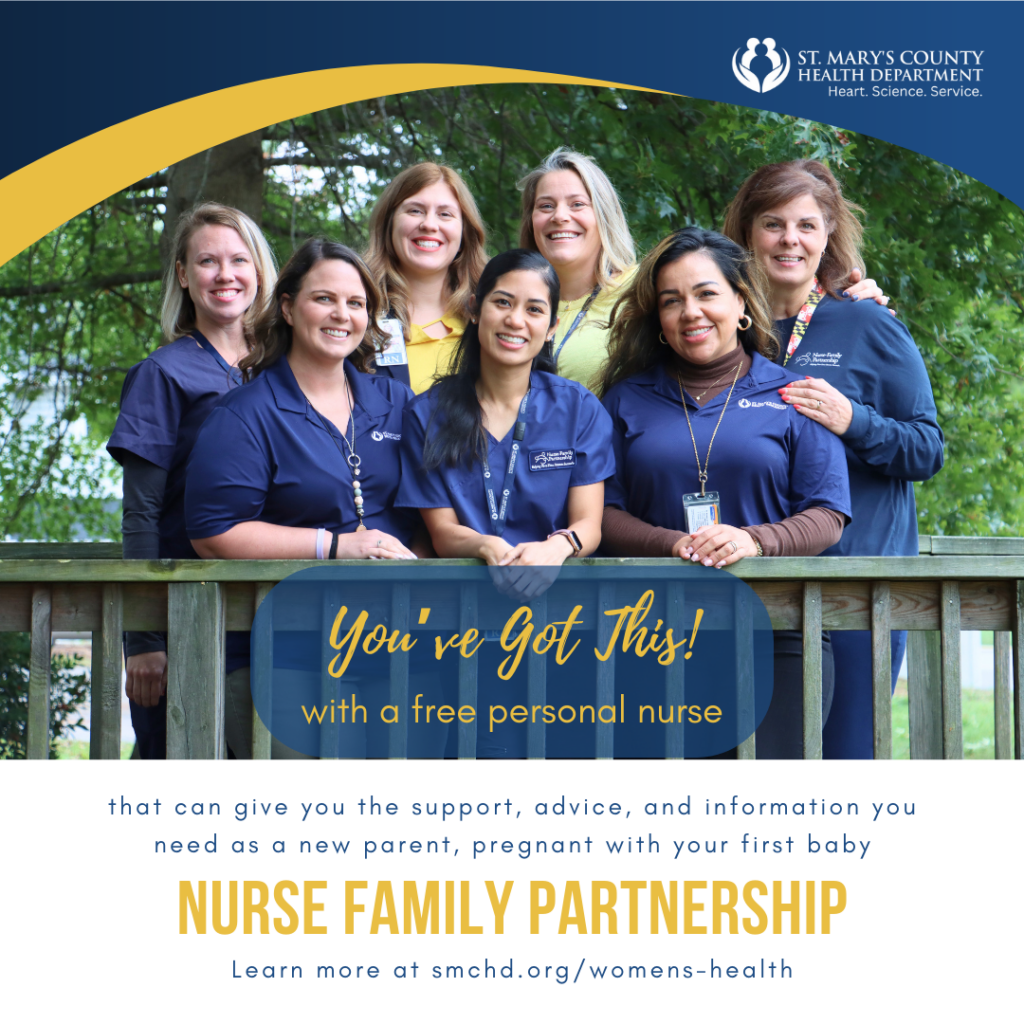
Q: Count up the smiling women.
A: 7